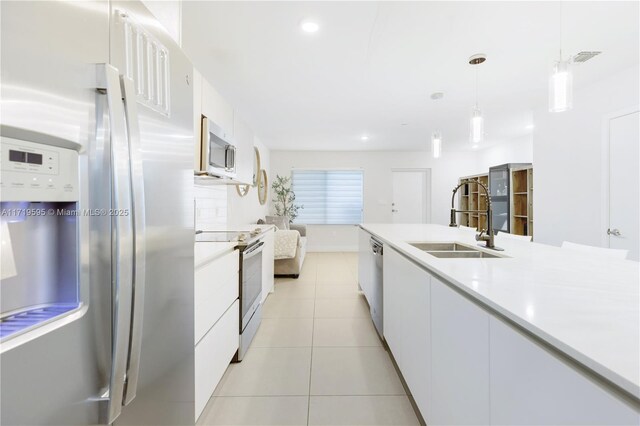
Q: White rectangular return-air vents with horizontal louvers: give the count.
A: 1